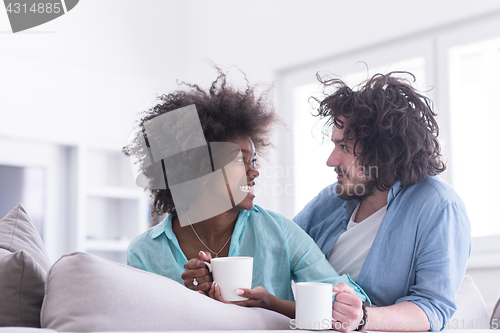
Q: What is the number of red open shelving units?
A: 0